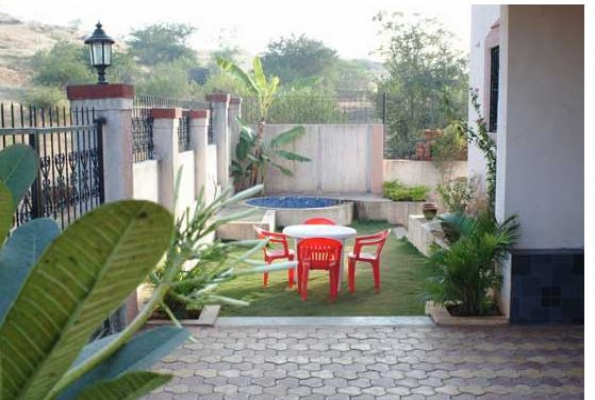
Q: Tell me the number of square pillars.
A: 5